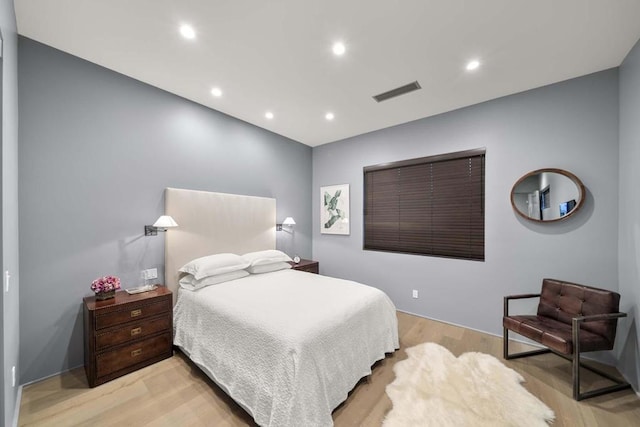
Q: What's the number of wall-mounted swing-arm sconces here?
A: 2